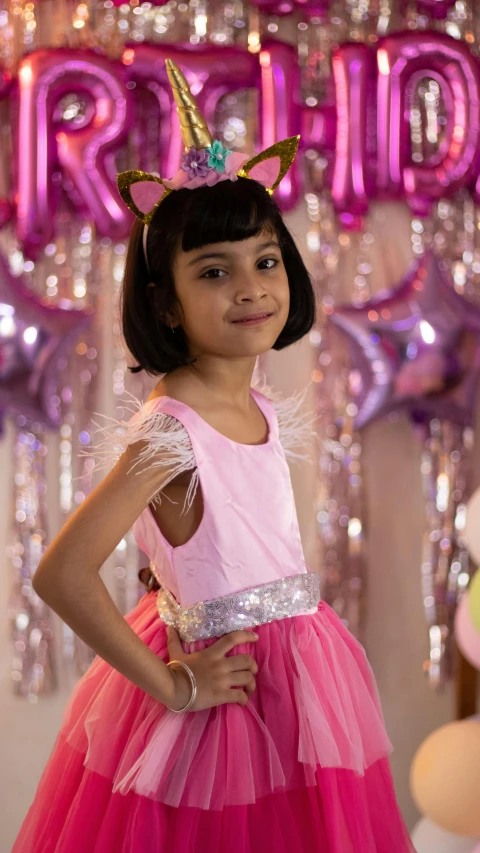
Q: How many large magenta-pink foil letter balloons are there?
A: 4